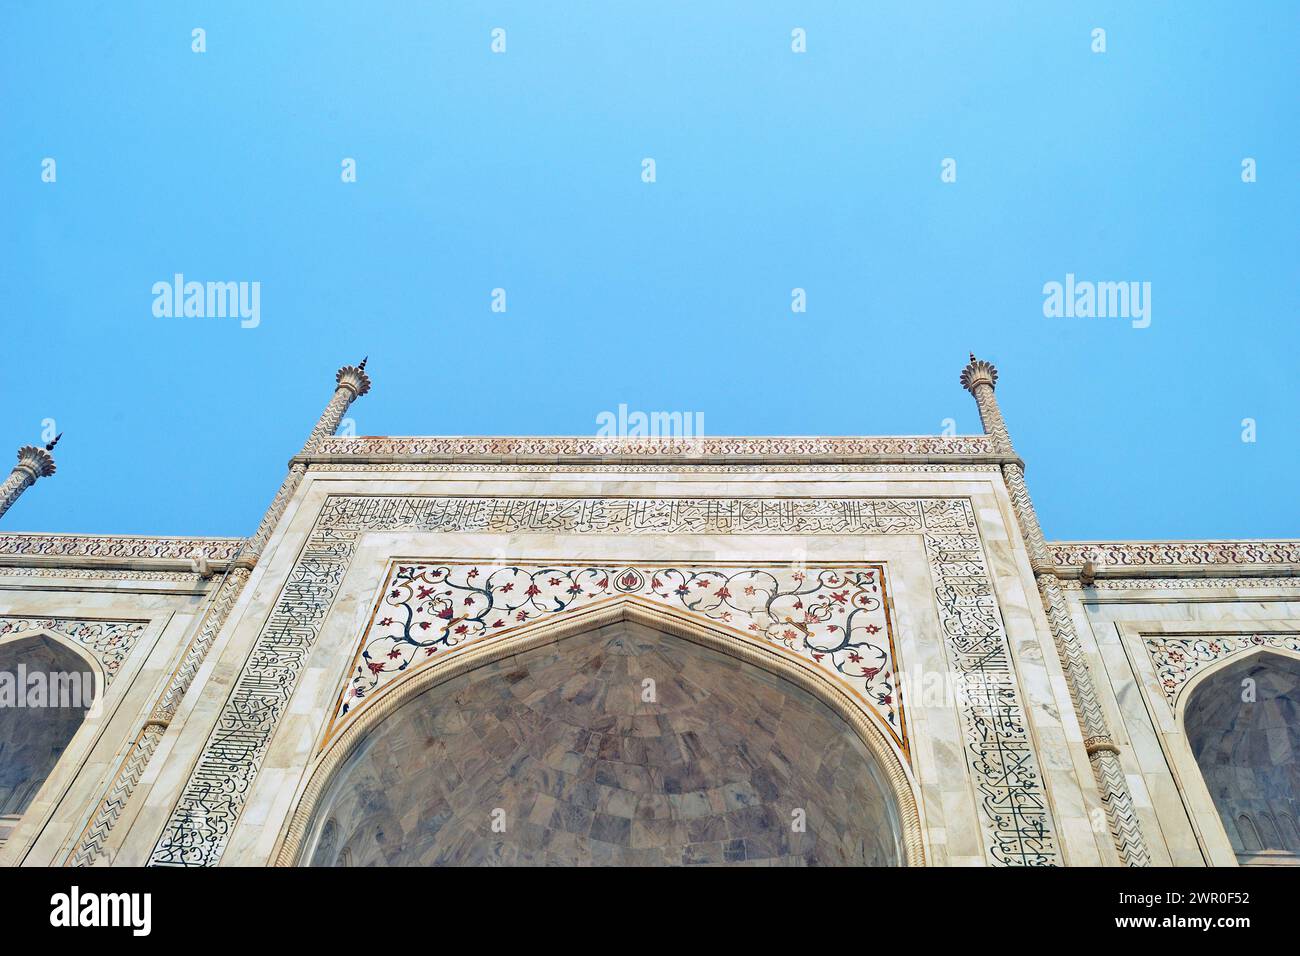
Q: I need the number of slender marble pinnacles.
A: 3